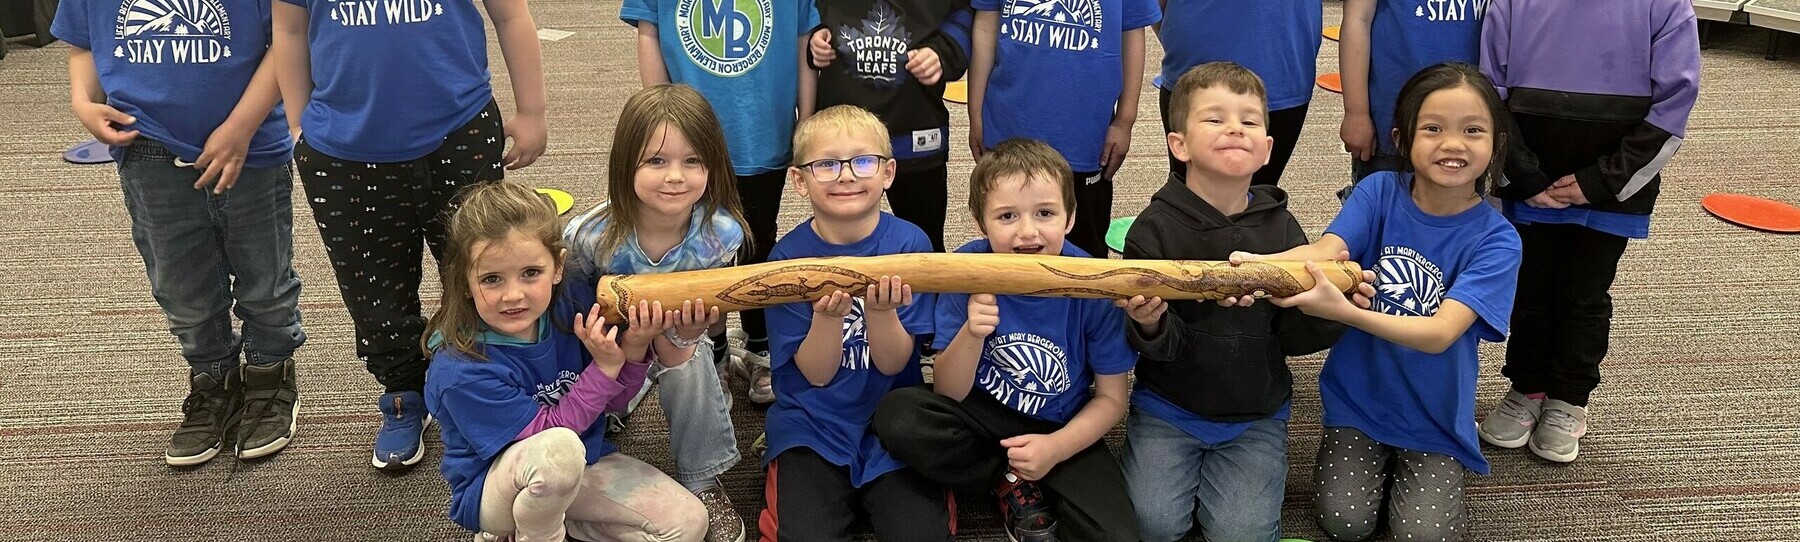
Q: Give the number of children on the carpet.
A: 14